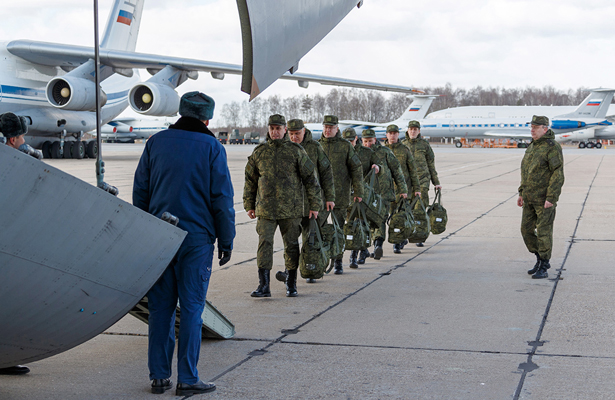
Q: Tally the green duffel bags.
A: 7